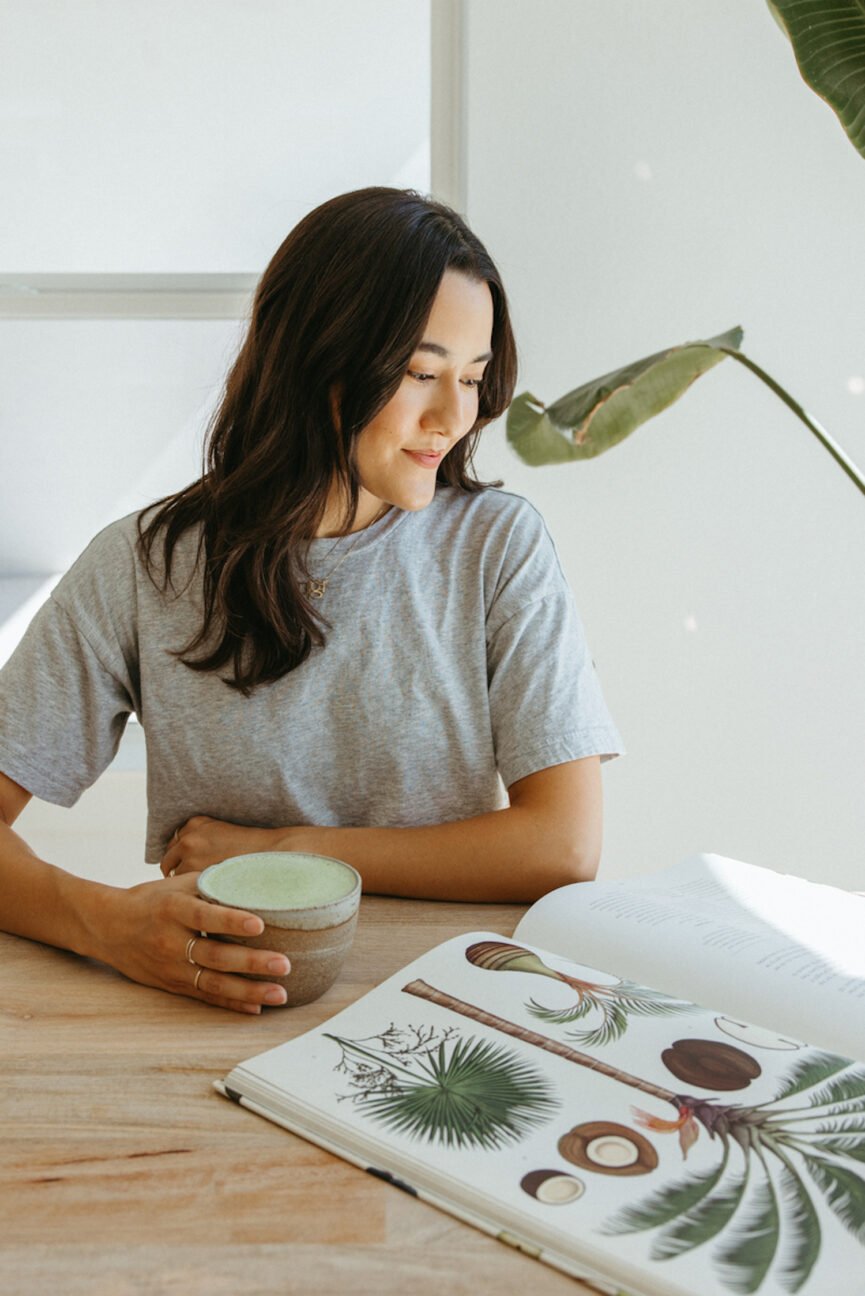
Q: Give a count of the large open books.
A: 1